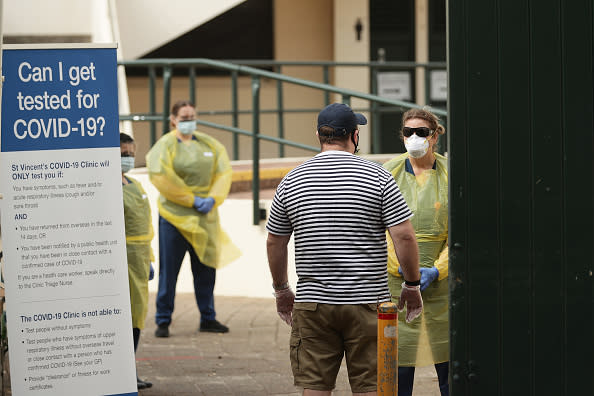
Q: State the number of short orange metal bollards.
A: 1